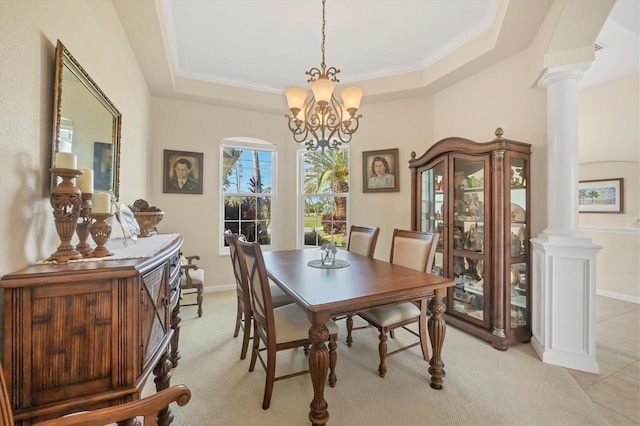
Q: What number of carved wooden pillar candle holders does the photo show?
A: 3